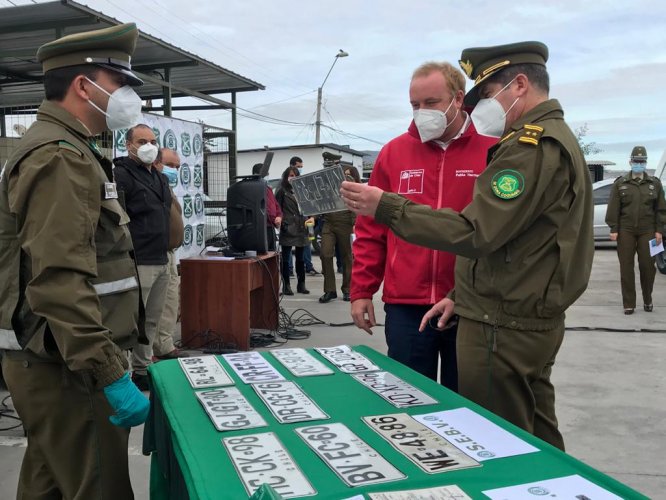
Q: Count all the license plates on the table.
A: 10